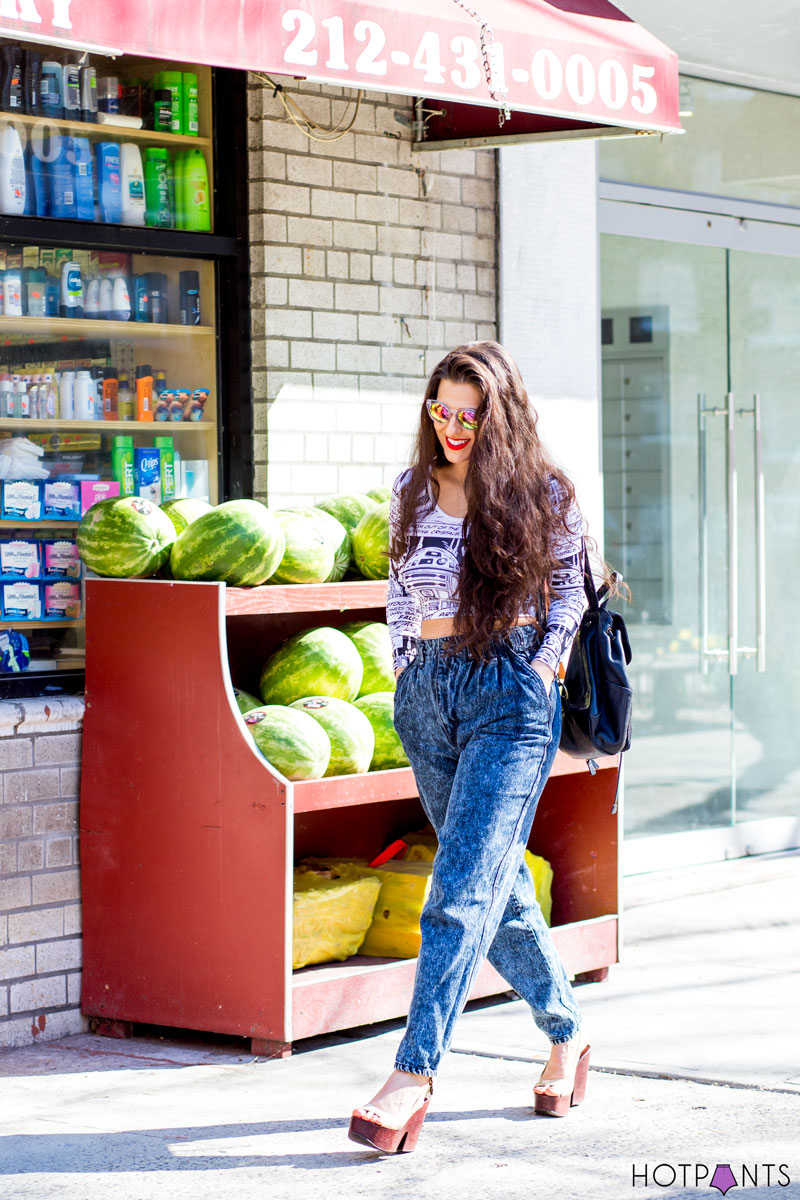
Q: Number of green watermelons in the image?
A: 14